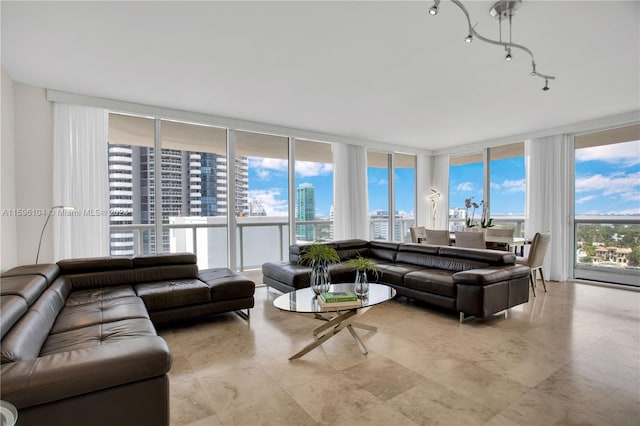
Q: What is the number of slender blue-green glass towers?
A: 1